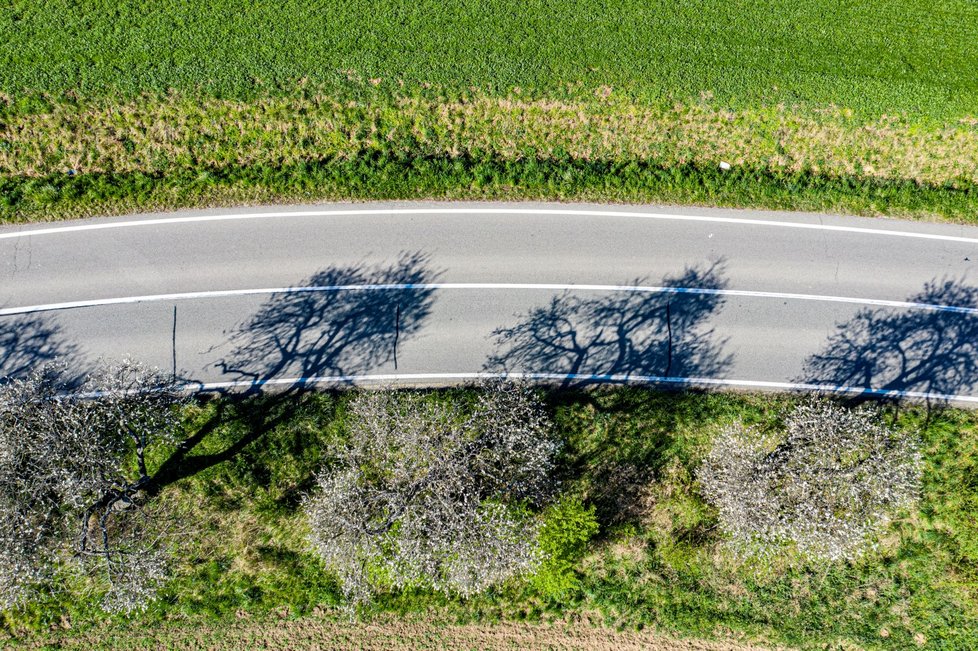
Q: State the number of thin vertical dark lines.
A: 3